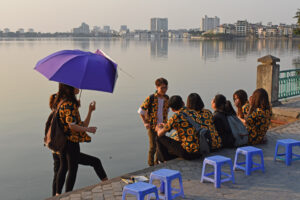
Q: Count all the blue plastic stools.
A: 5